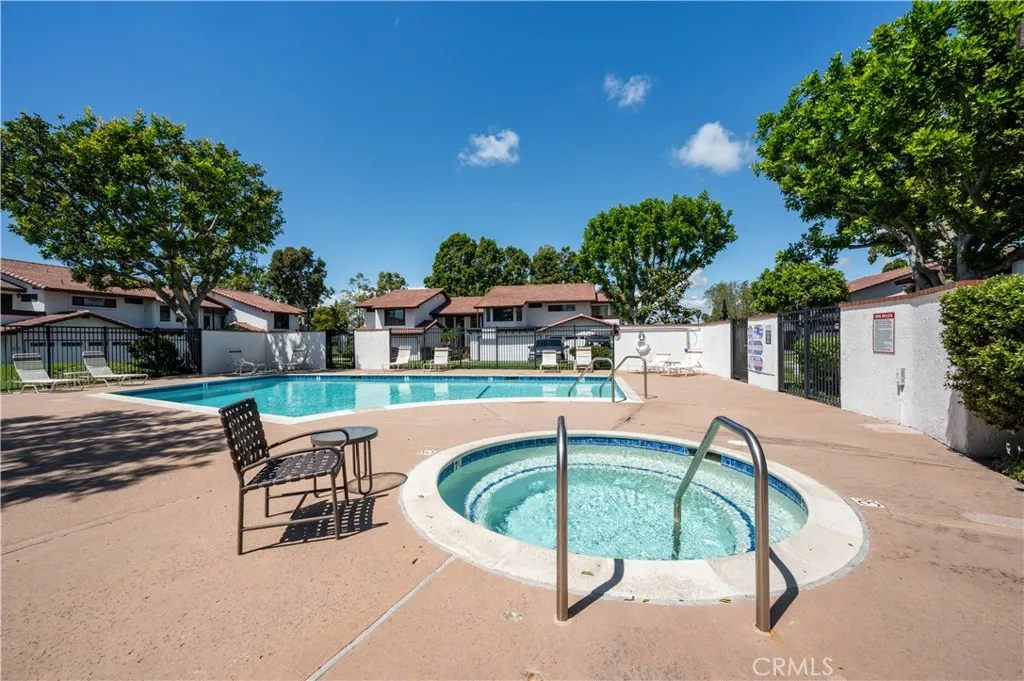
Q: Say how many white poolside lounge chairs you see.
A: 10